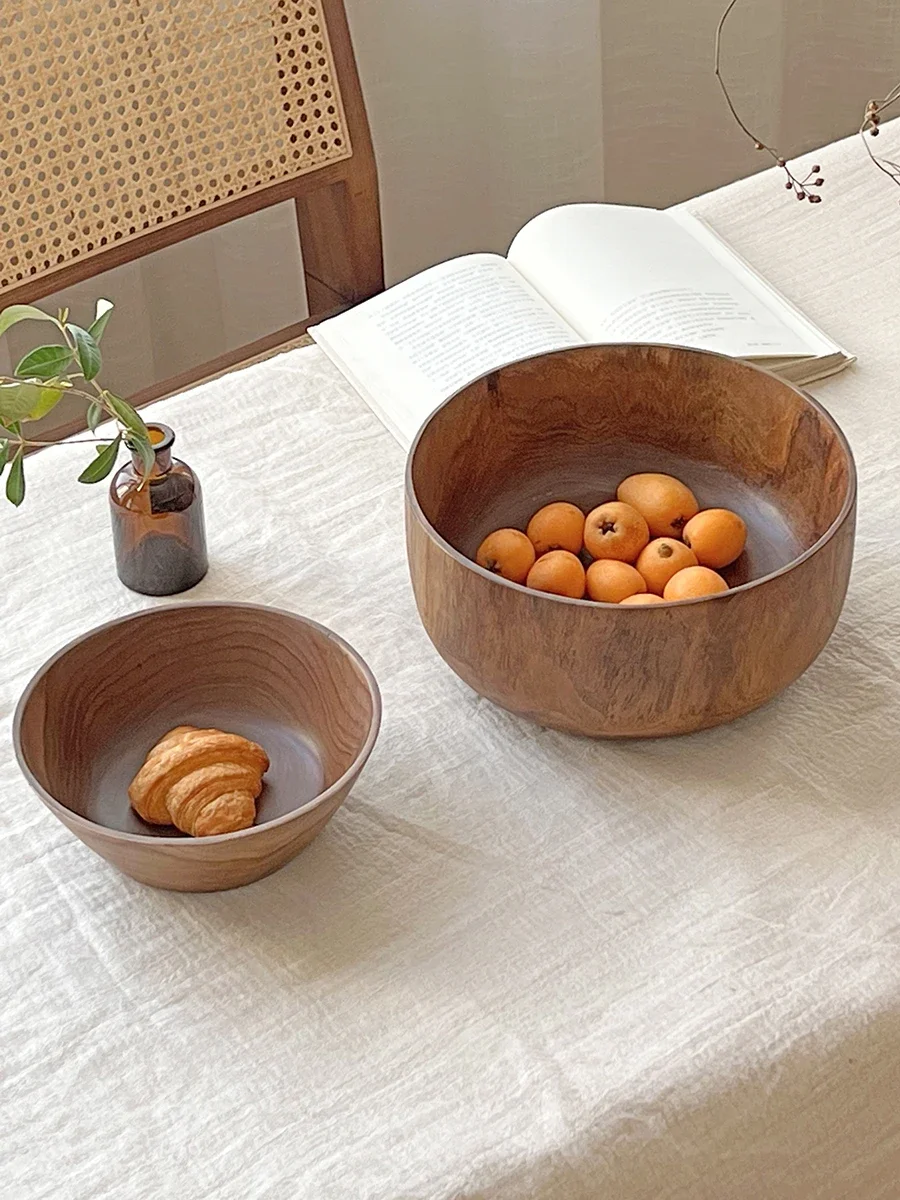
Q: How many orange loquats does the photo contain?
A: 10